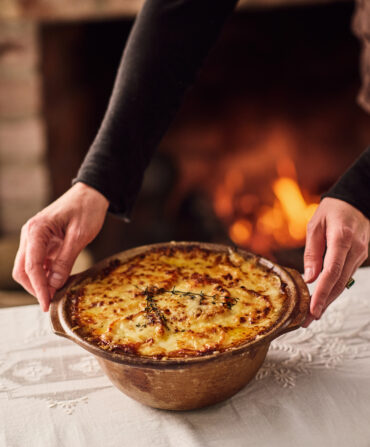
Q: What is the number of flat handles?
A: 2